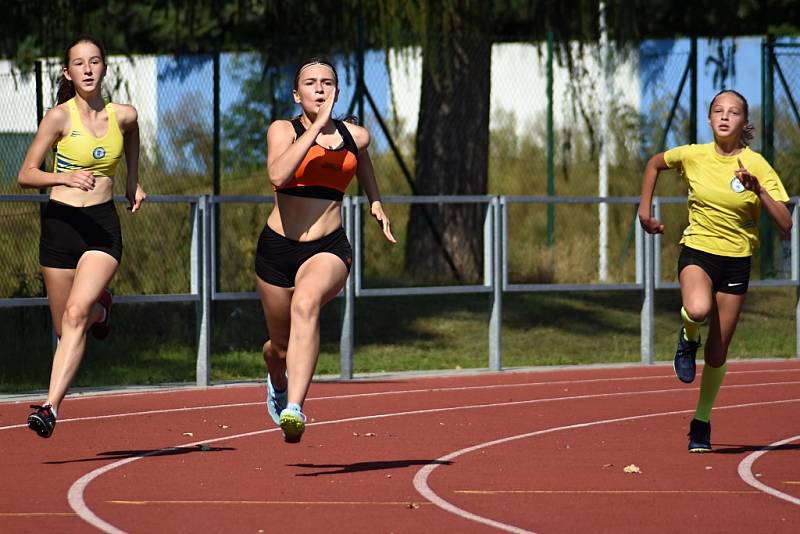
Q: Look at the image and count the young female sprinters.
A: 3